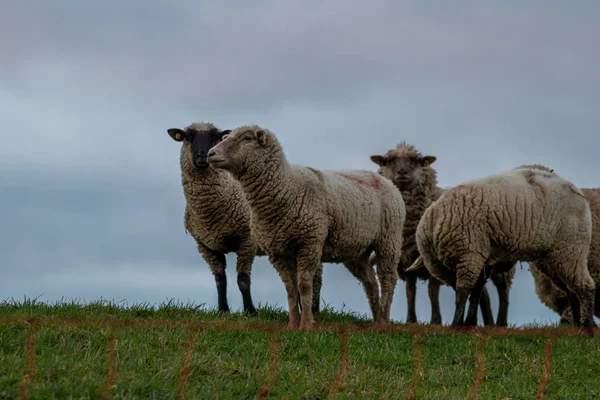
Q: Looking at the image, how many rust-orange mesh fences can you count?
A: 1